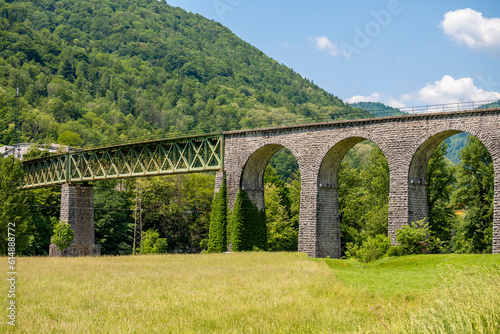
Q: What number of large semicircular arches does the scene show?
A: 3